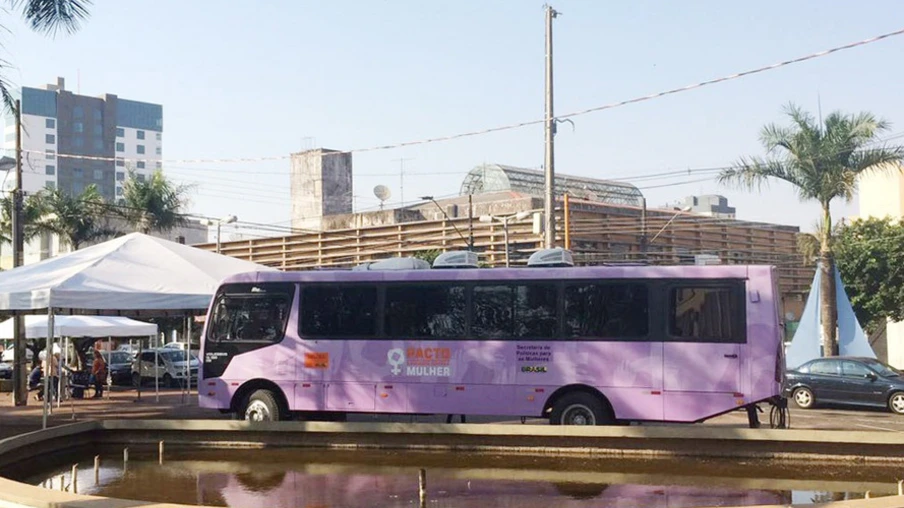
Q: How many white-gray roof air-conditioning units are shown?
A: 3